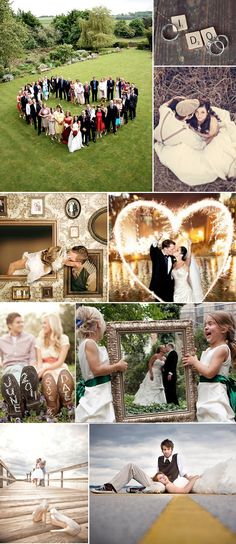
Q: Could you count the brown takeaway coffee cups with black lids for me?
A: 0